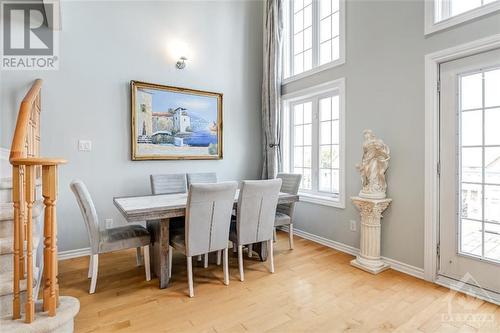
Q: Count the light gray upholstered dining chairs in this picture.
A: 6